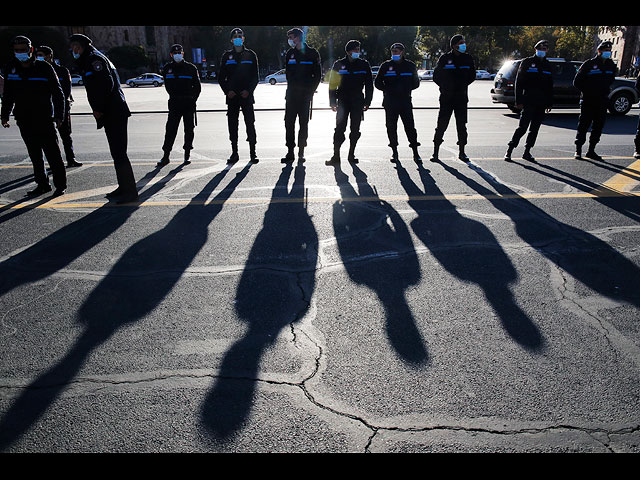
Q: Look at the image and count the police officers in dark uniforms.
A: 11